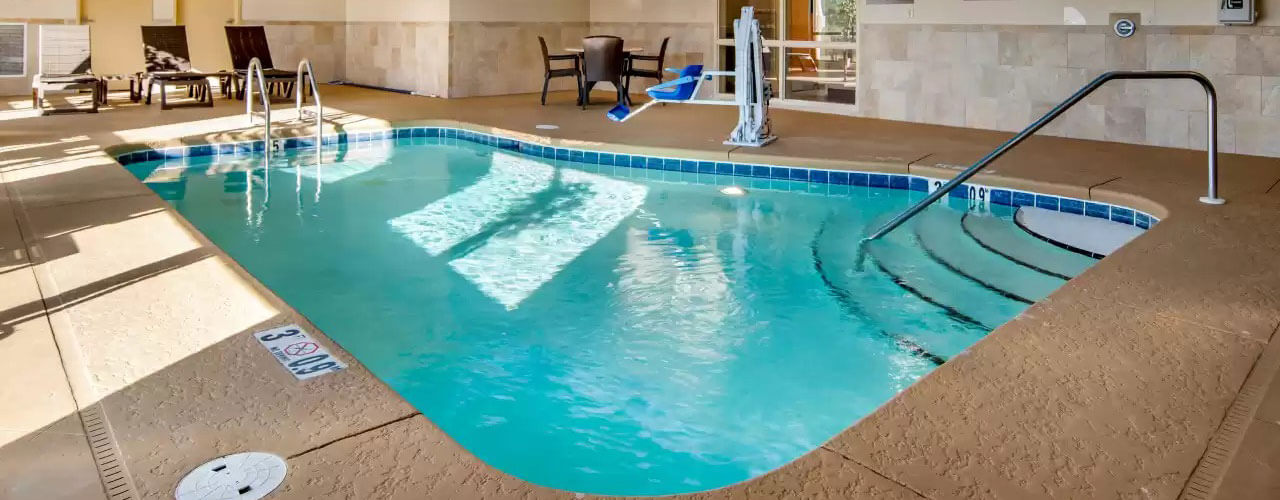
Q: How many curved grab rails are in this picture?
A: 3